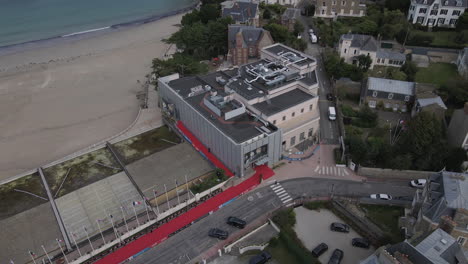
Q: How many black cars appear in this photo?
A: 8